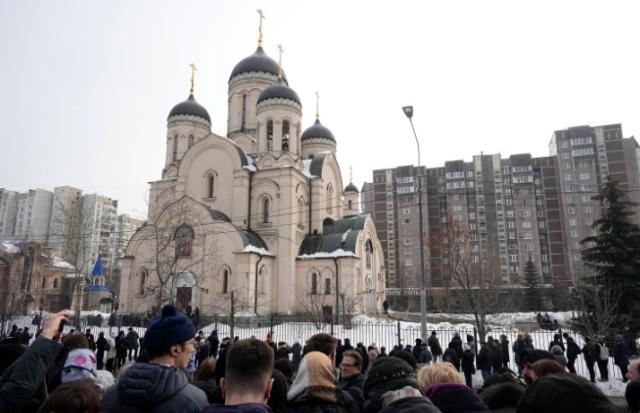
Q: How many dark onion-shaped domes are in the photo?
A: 5